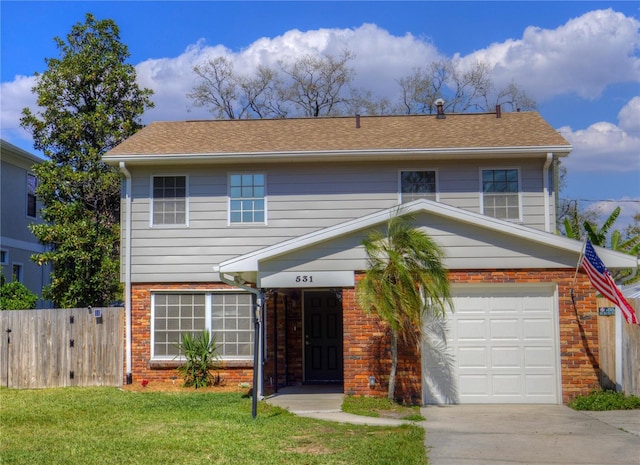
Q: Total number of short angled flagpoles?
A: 1